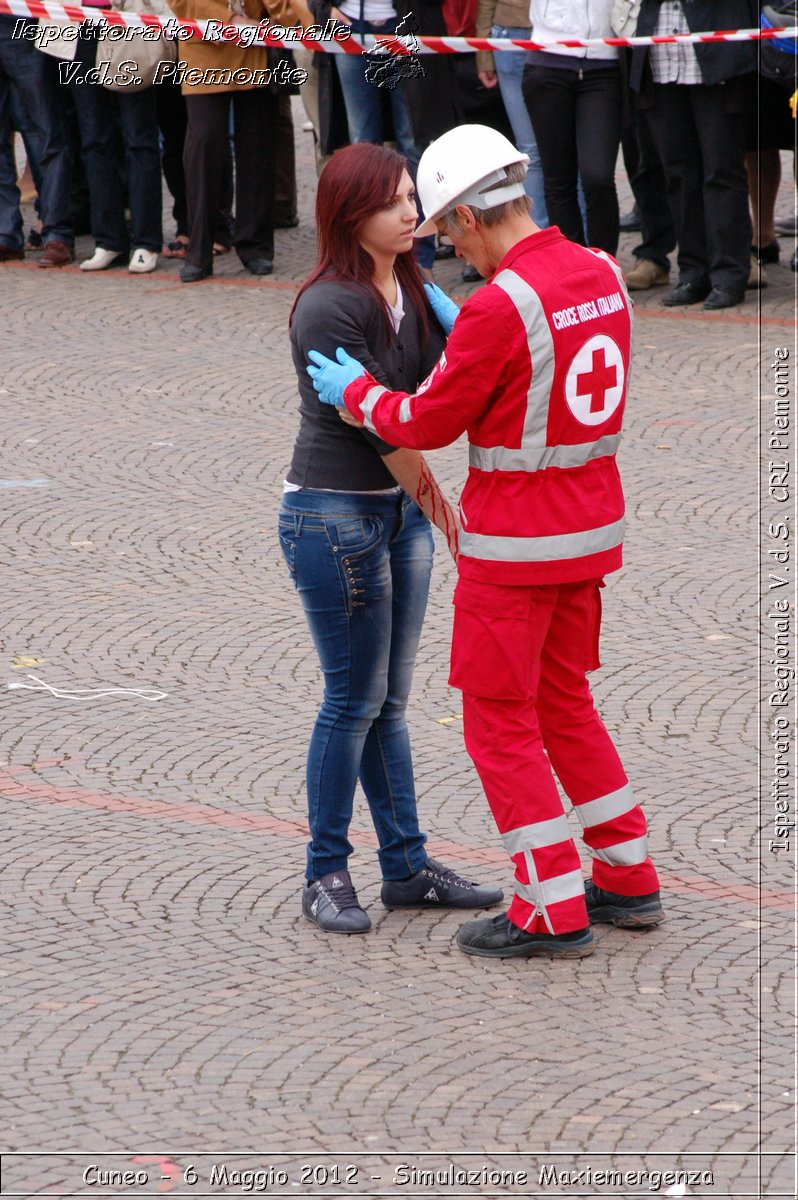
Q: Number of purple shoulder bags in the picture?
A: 0